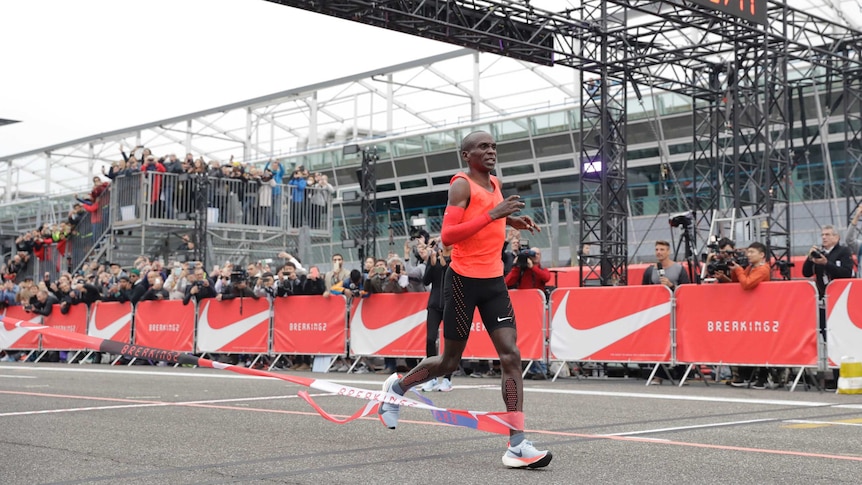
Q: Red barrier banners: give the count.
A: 11